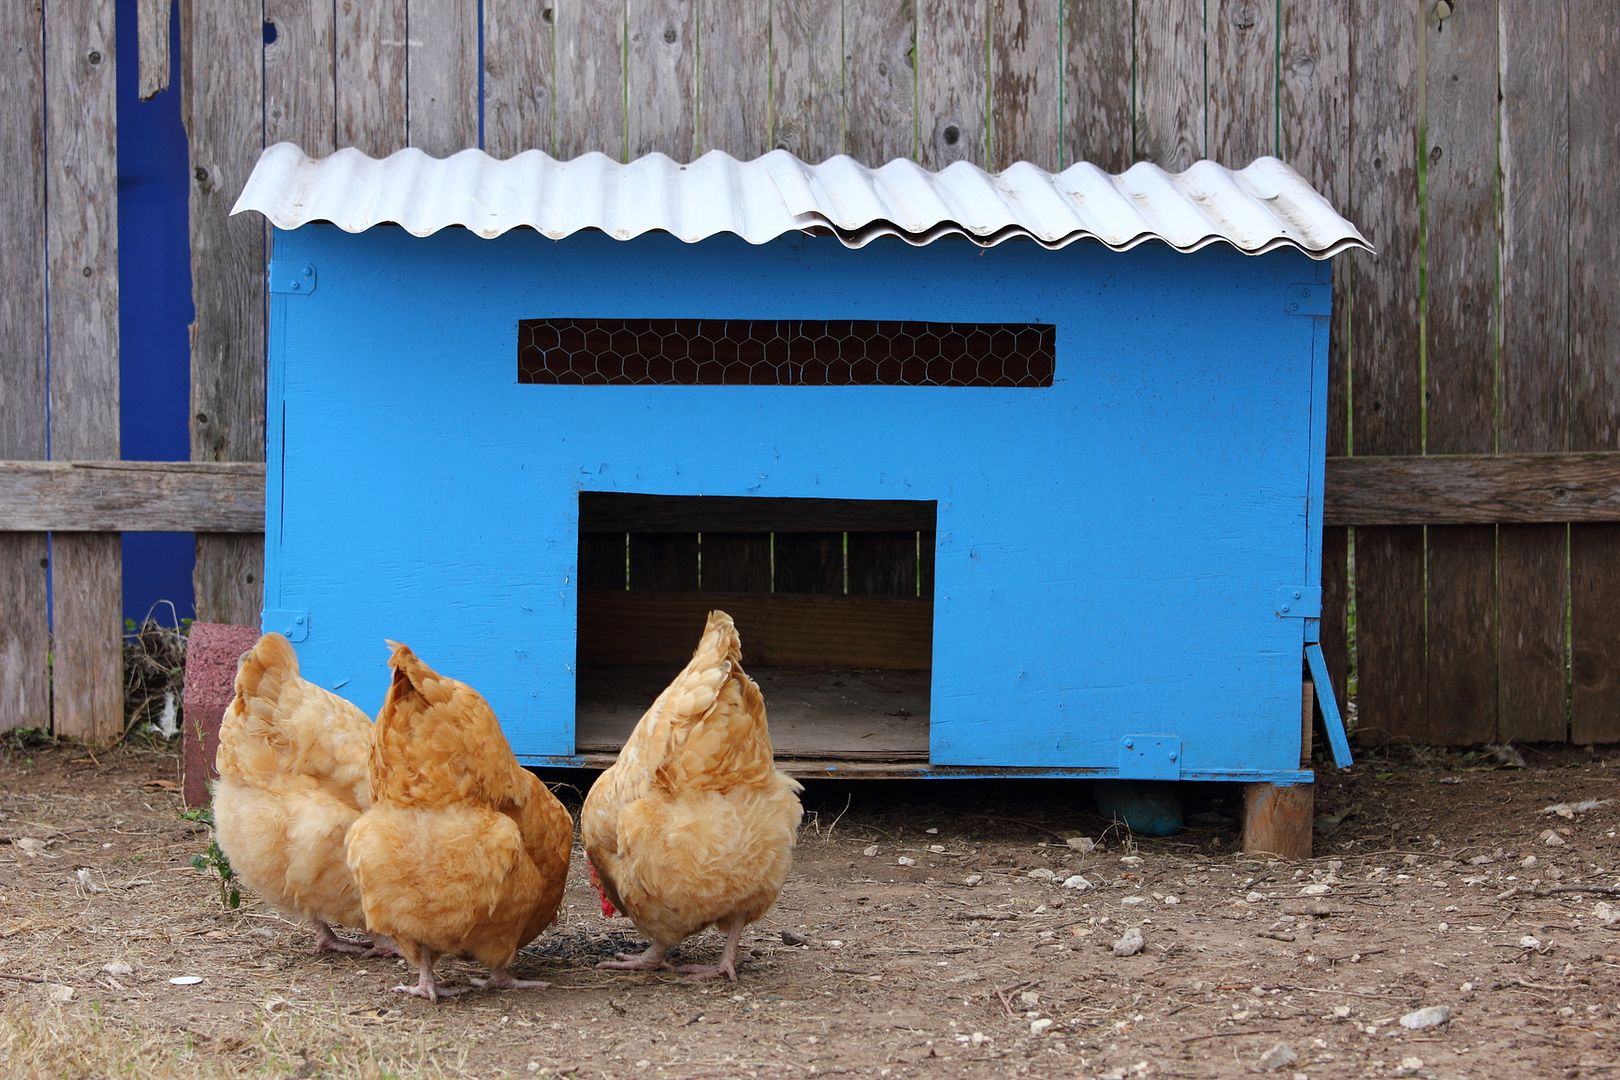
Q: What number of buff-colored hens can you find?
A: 3